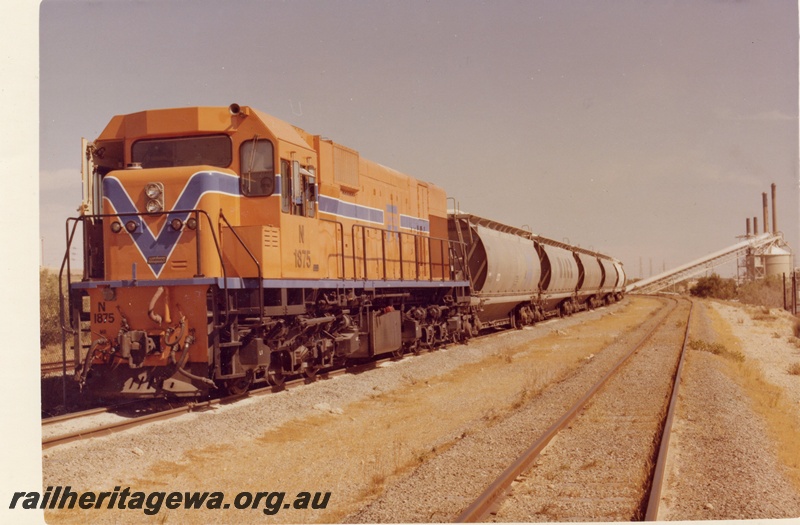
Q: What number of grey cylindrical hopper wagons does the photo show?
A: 5